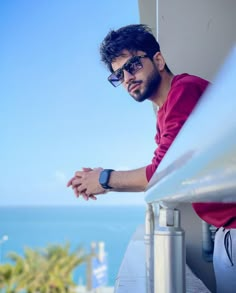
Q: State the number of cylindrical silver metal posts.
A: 2